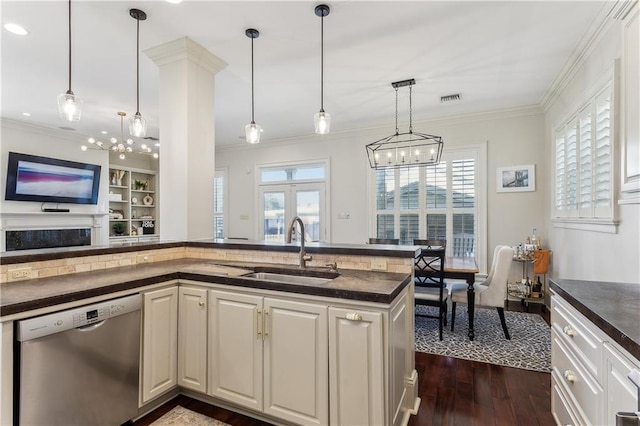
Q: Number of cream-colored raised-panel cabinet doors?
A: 5